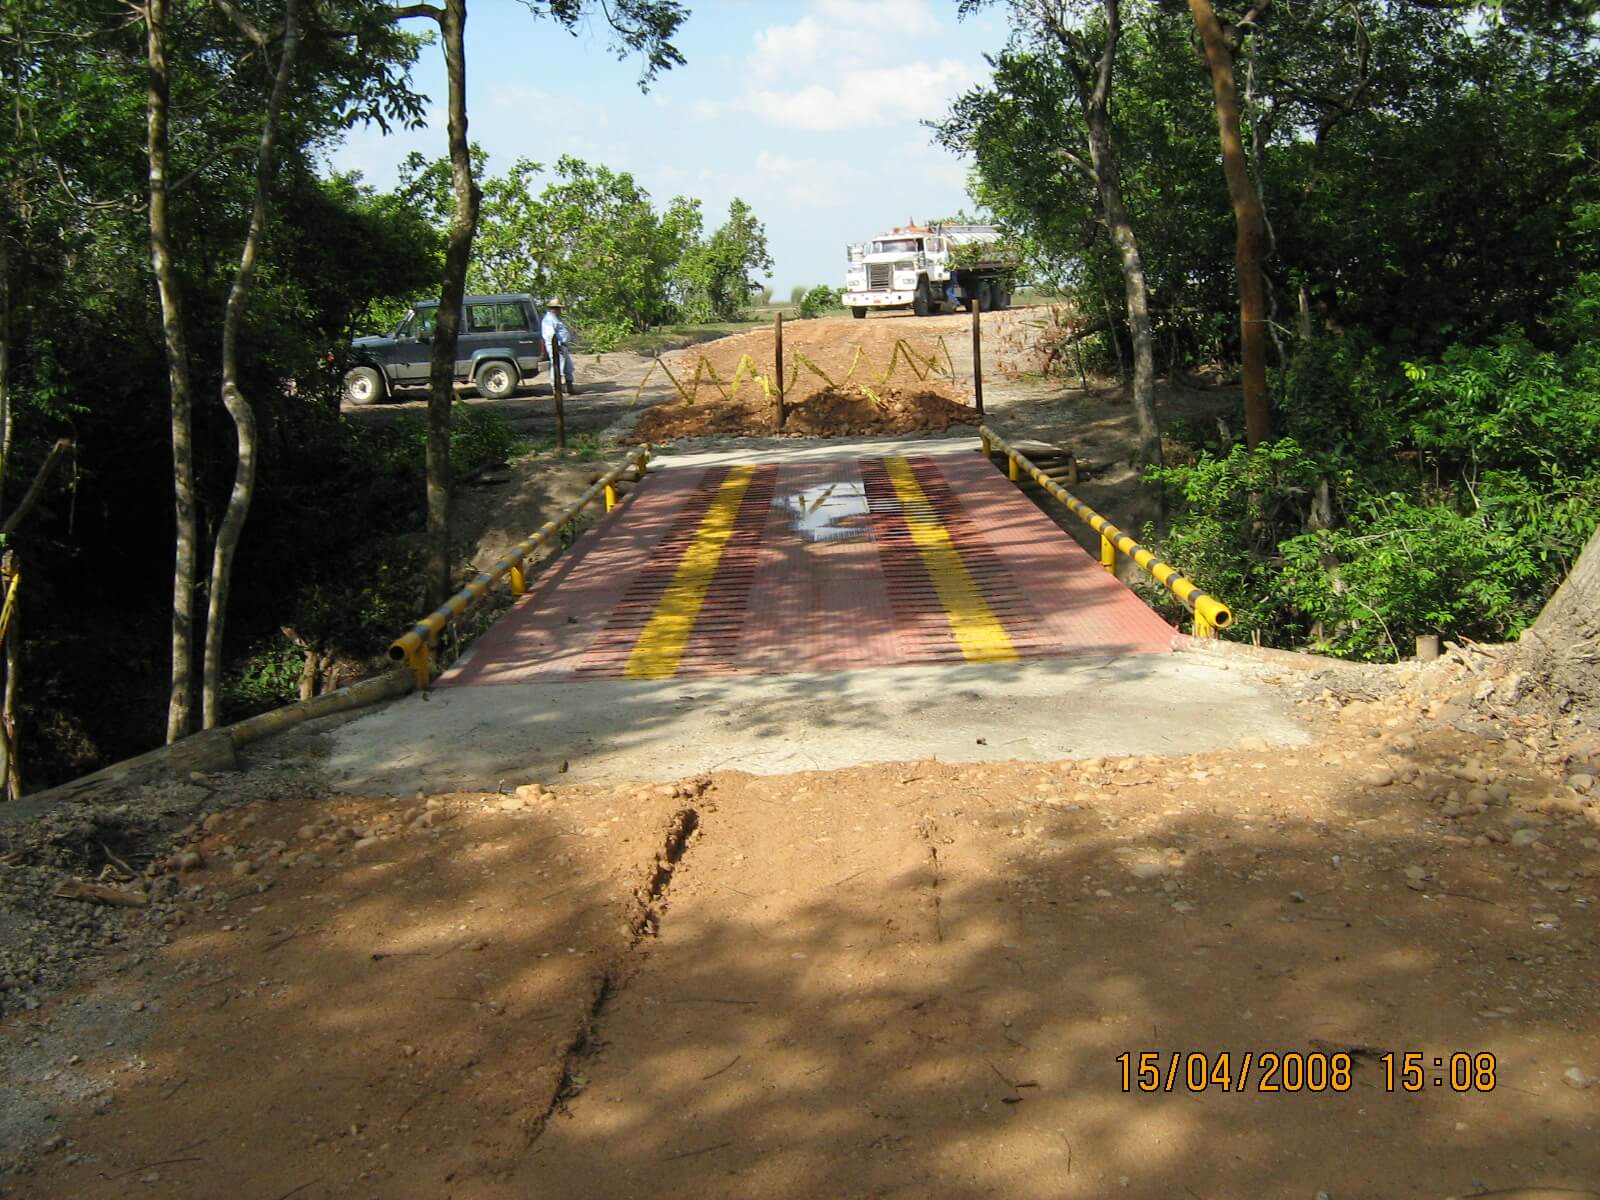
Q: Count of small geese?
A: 0